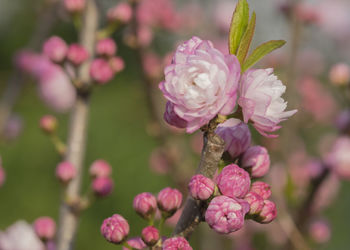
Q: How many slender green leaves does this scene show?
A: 3